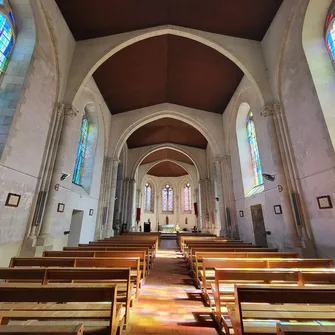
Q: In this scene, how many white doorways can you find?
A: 1